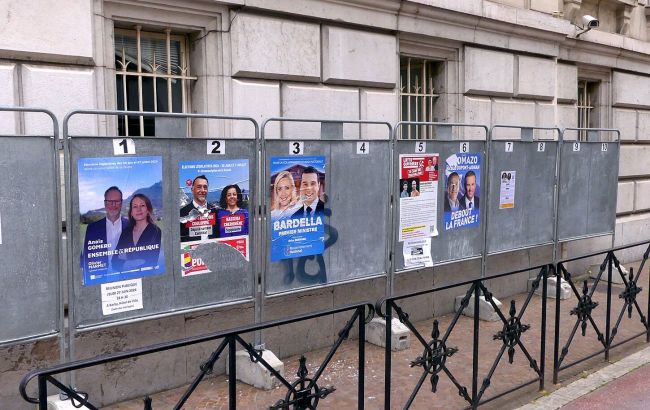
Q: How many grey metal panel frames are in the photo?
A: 6